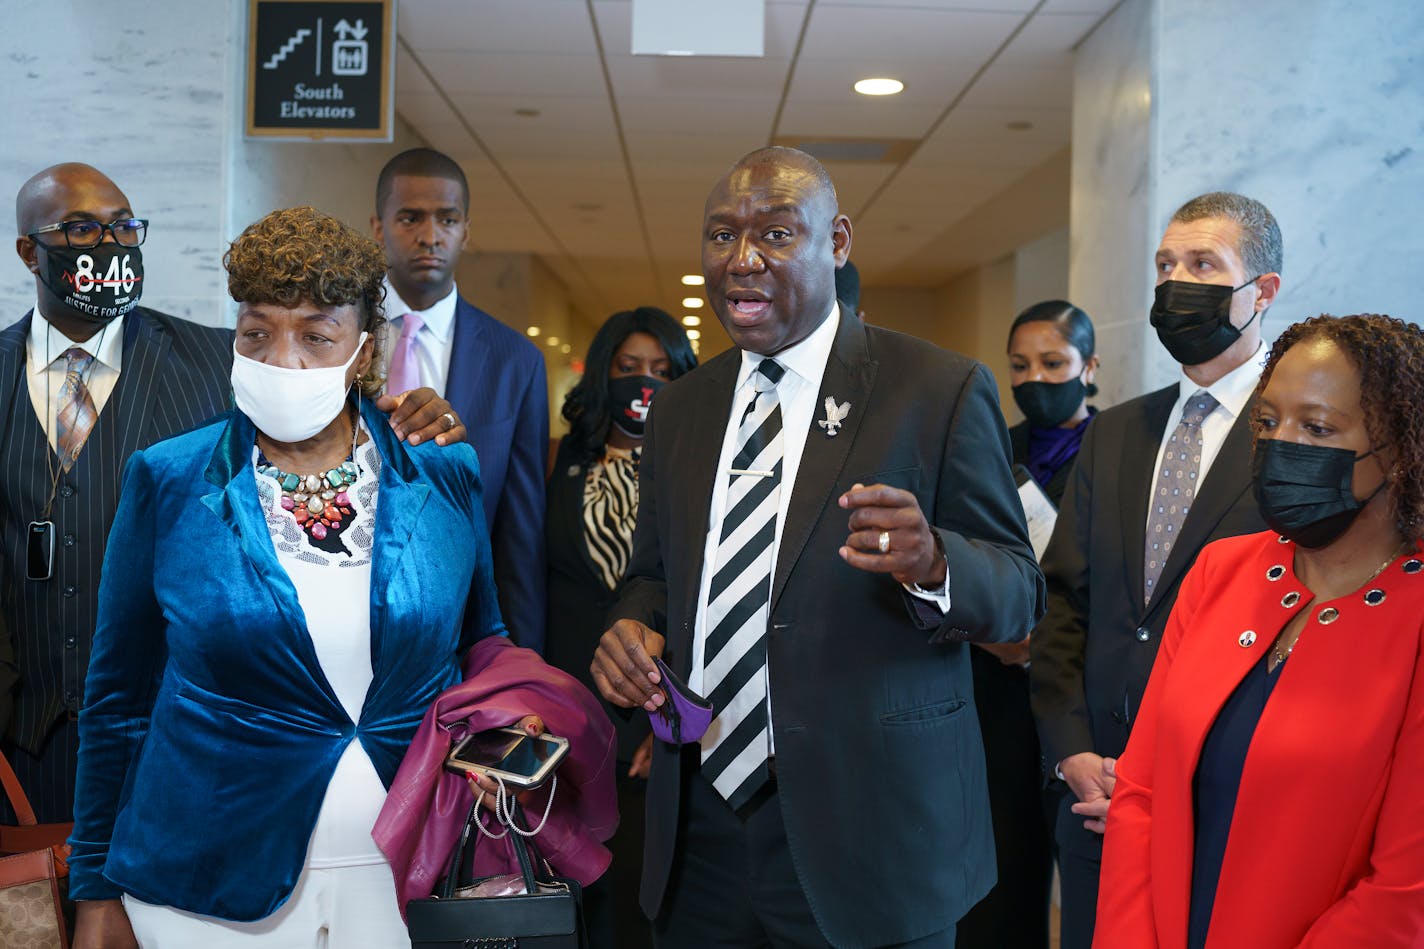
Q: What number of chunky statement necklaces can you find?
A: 1